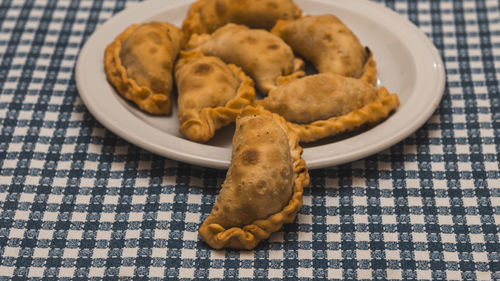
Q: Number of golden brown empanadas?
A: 7